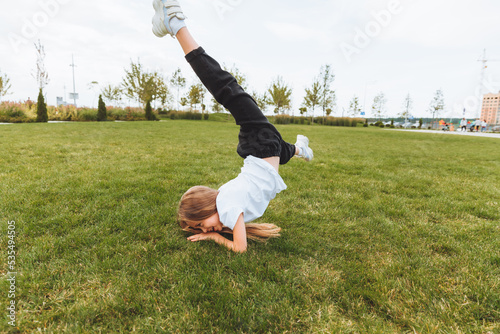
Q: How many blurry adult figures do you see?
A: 3